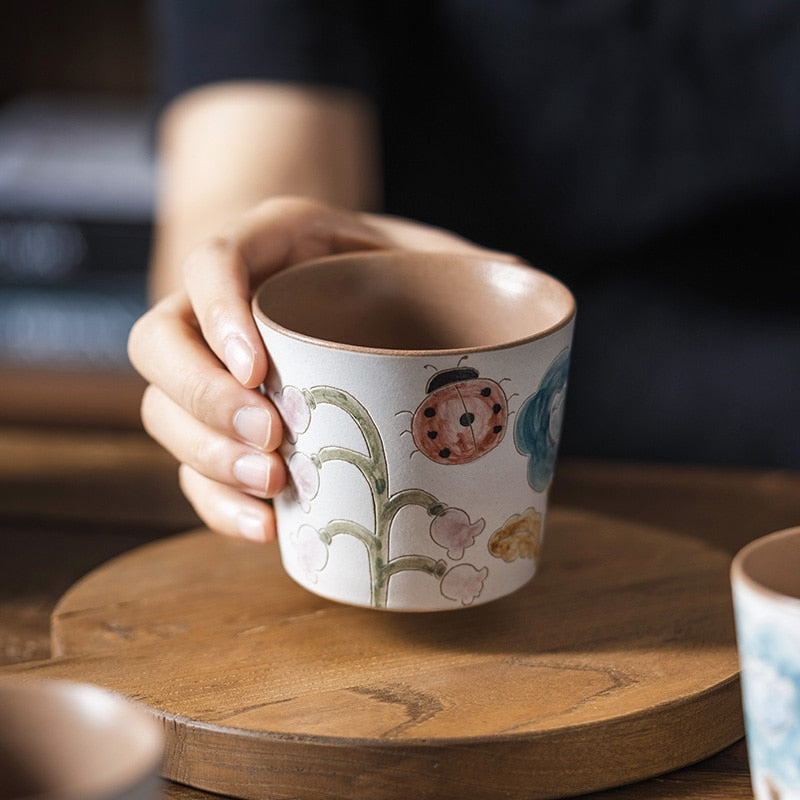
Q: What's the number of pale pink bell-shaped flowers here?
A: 5